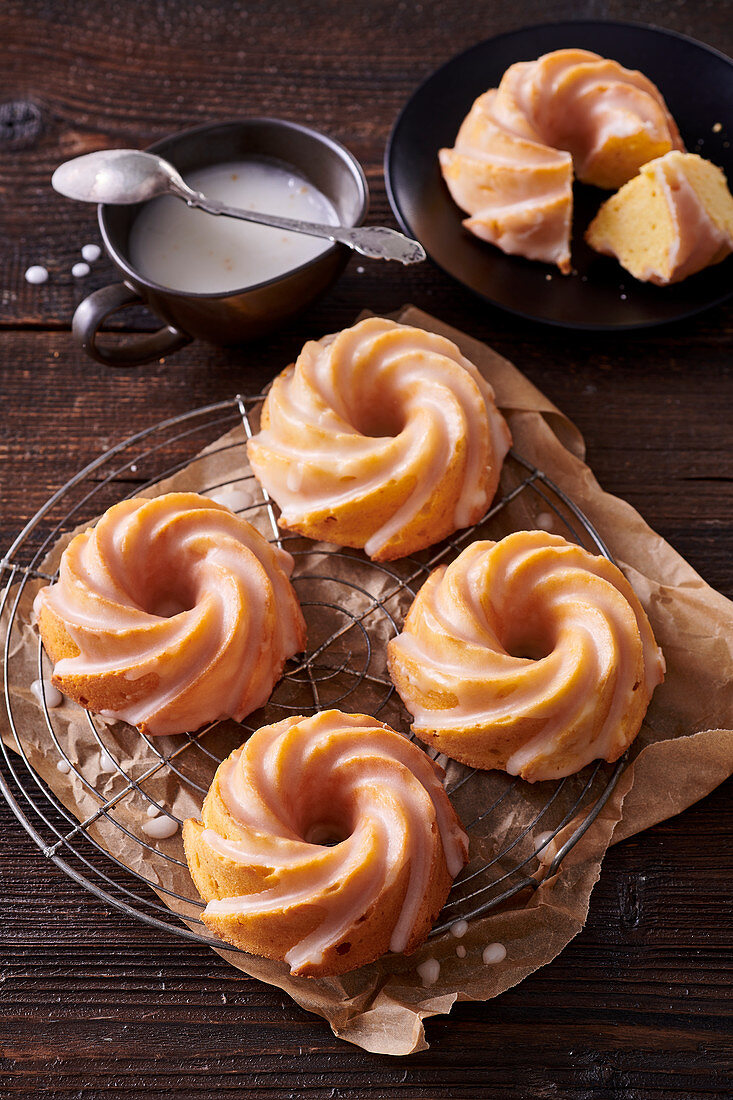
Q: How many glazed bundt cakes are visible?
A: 5